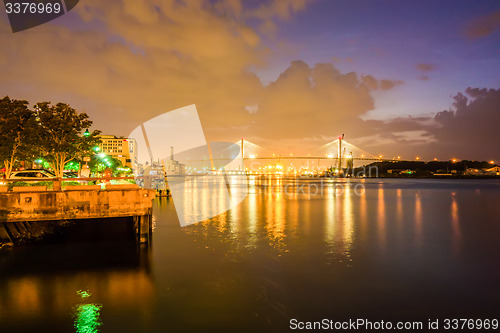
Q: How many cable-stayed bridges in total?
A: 1